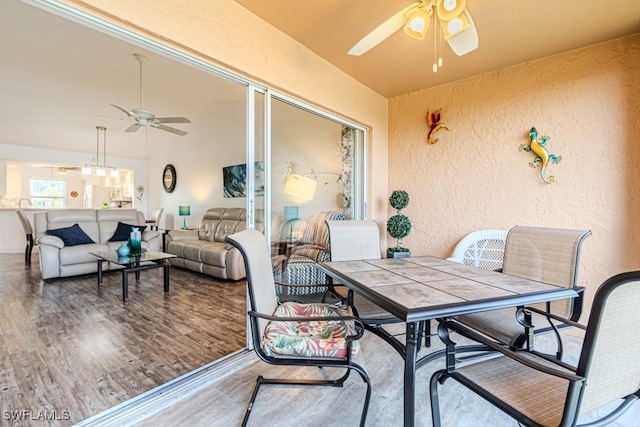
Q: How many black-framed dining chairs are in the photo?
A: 4